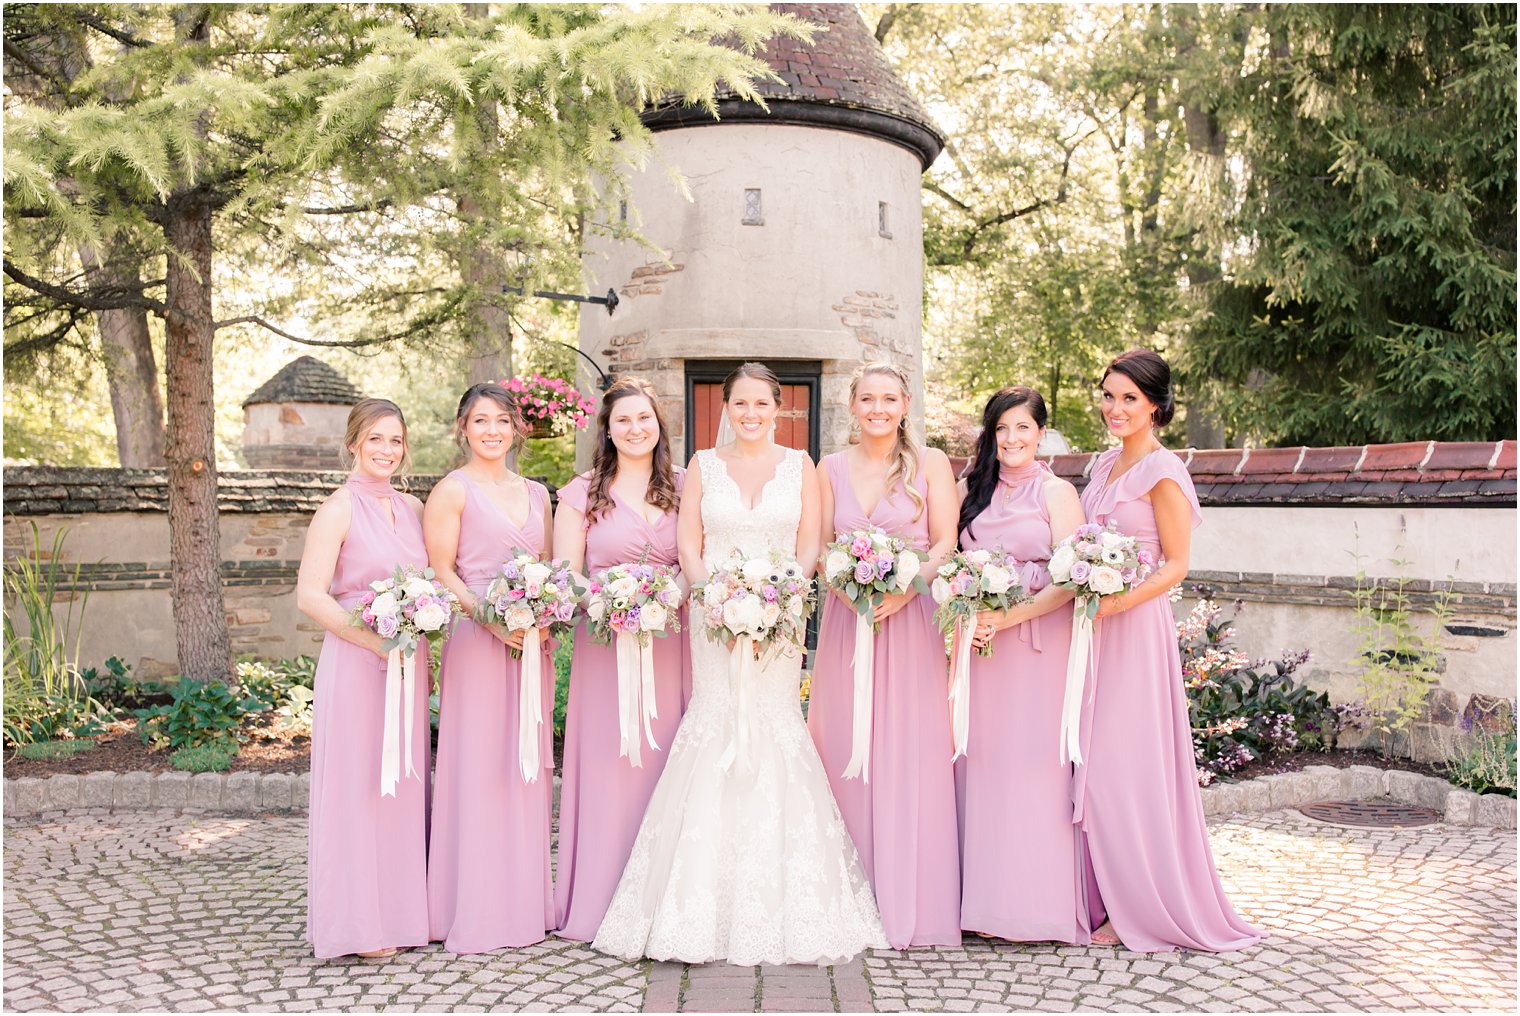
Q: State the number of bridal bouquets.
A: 7